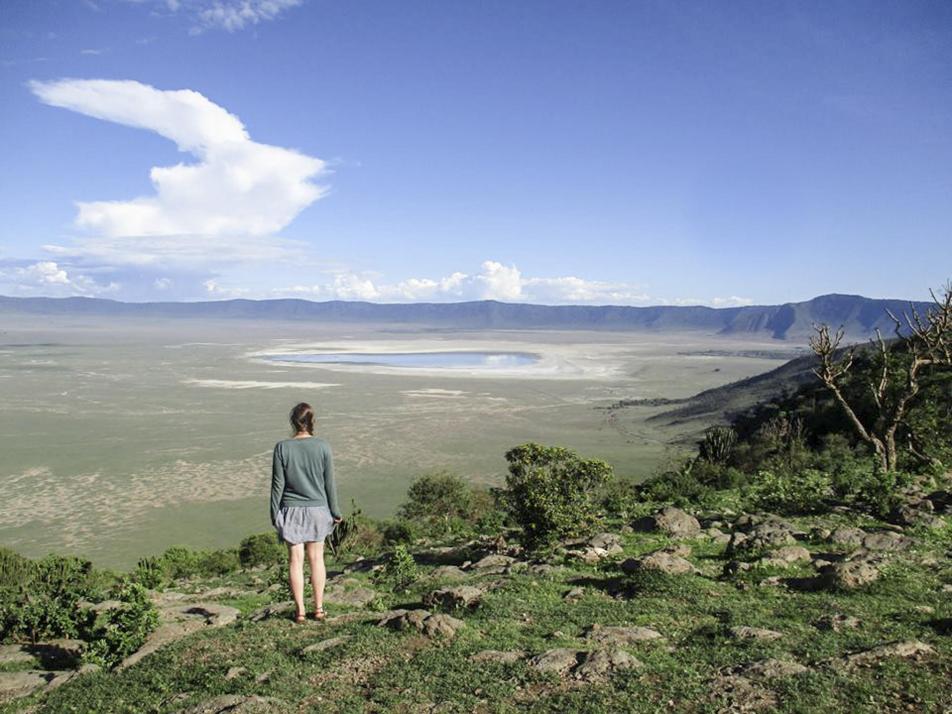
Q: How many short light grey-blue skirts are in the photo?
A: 1